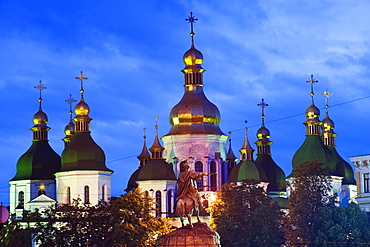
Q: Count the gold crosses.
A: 7